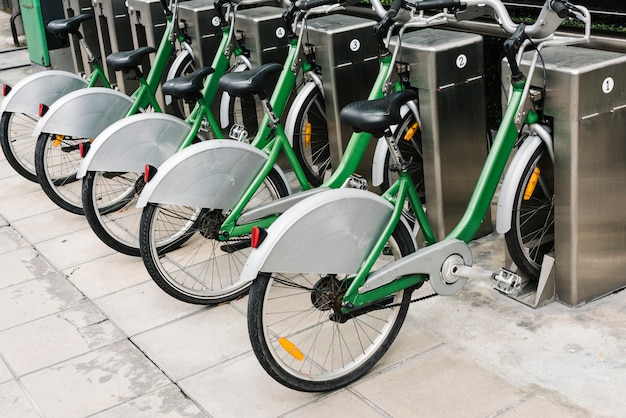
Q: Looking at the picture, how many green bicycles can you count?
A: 5